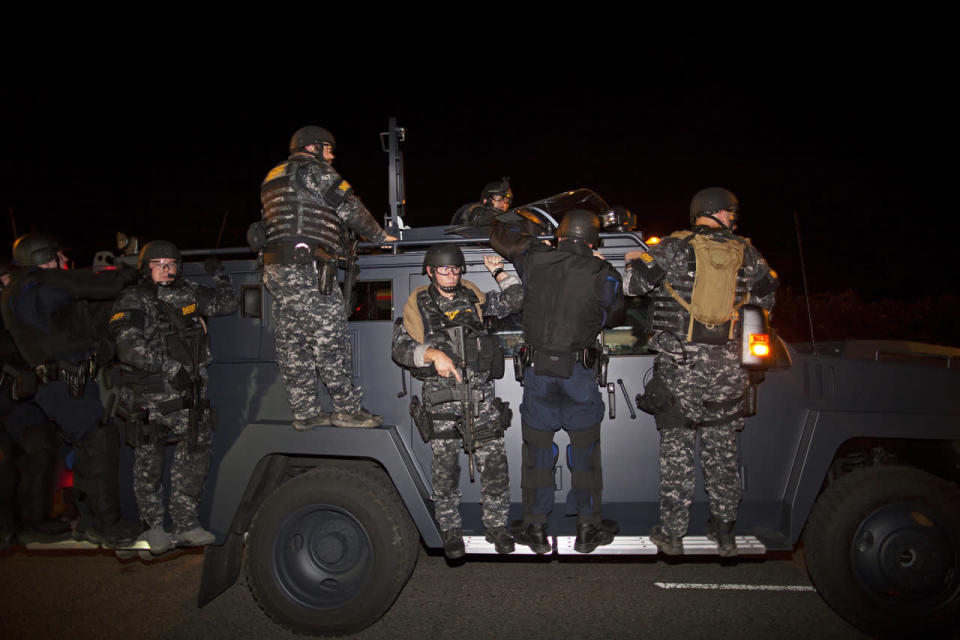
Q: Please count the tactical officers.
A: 8